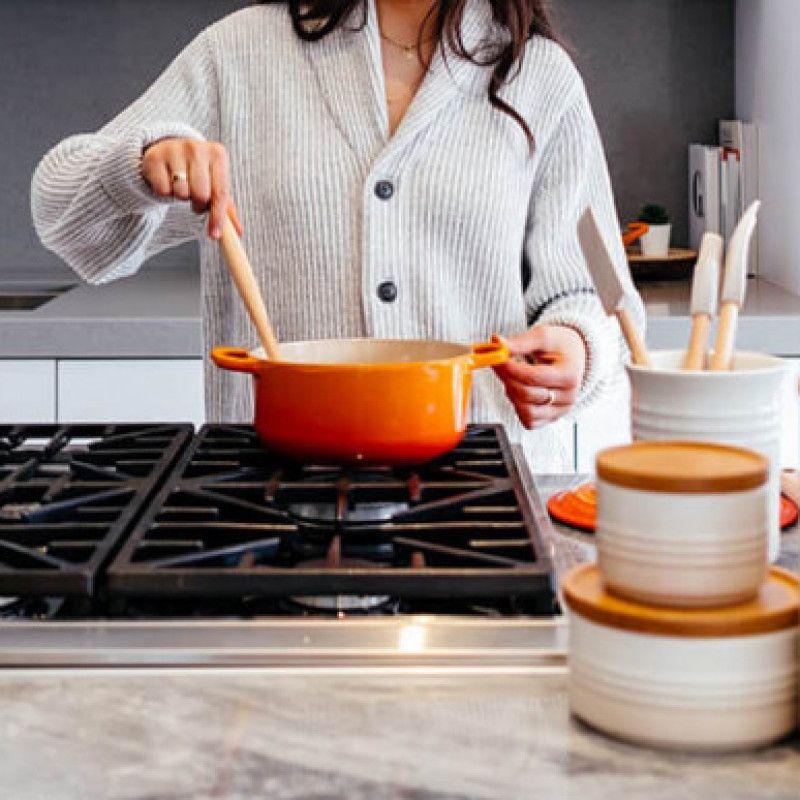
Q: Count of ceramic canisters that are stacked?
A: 2